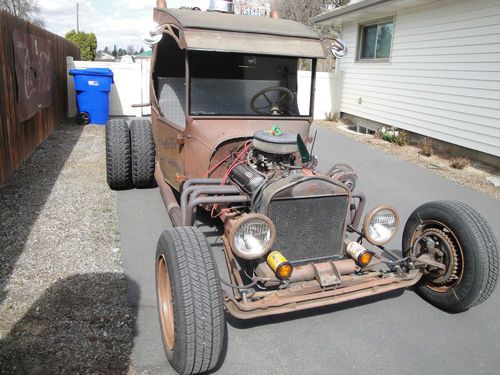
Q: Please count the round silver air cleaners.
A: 1